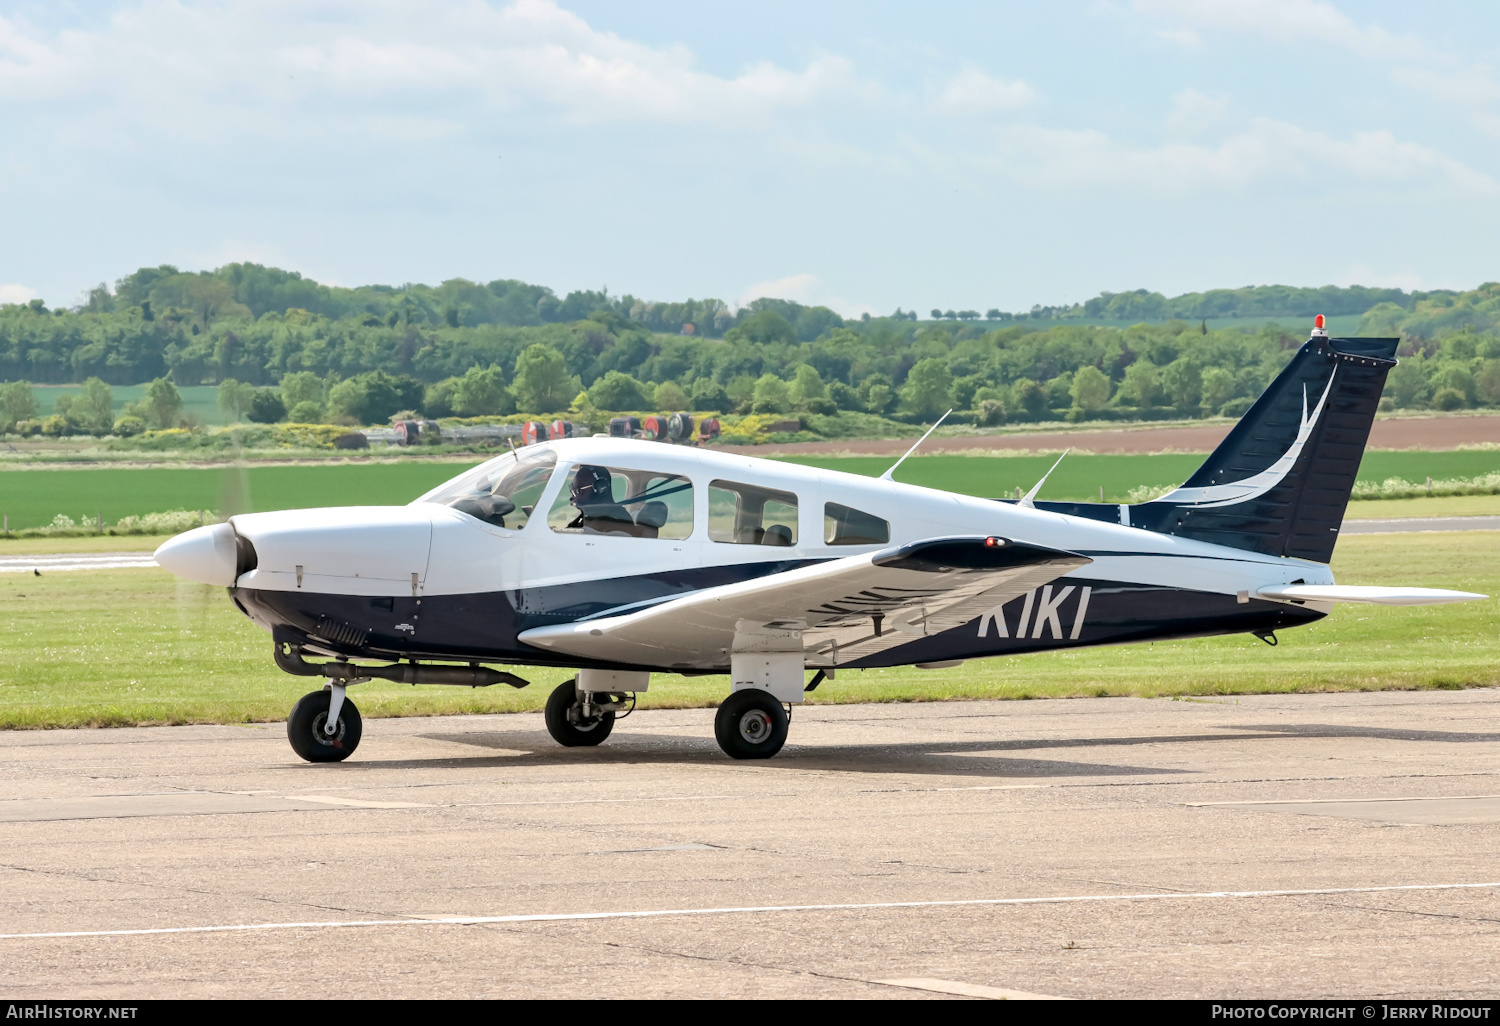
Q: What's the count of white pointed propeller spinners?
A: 1